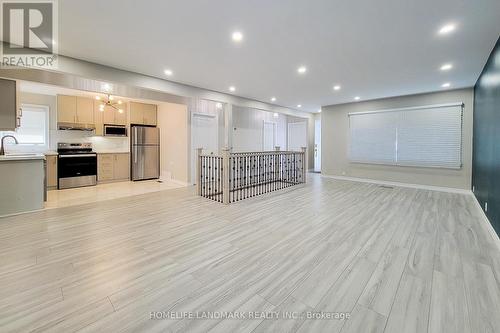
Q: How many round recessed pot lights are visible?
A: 11